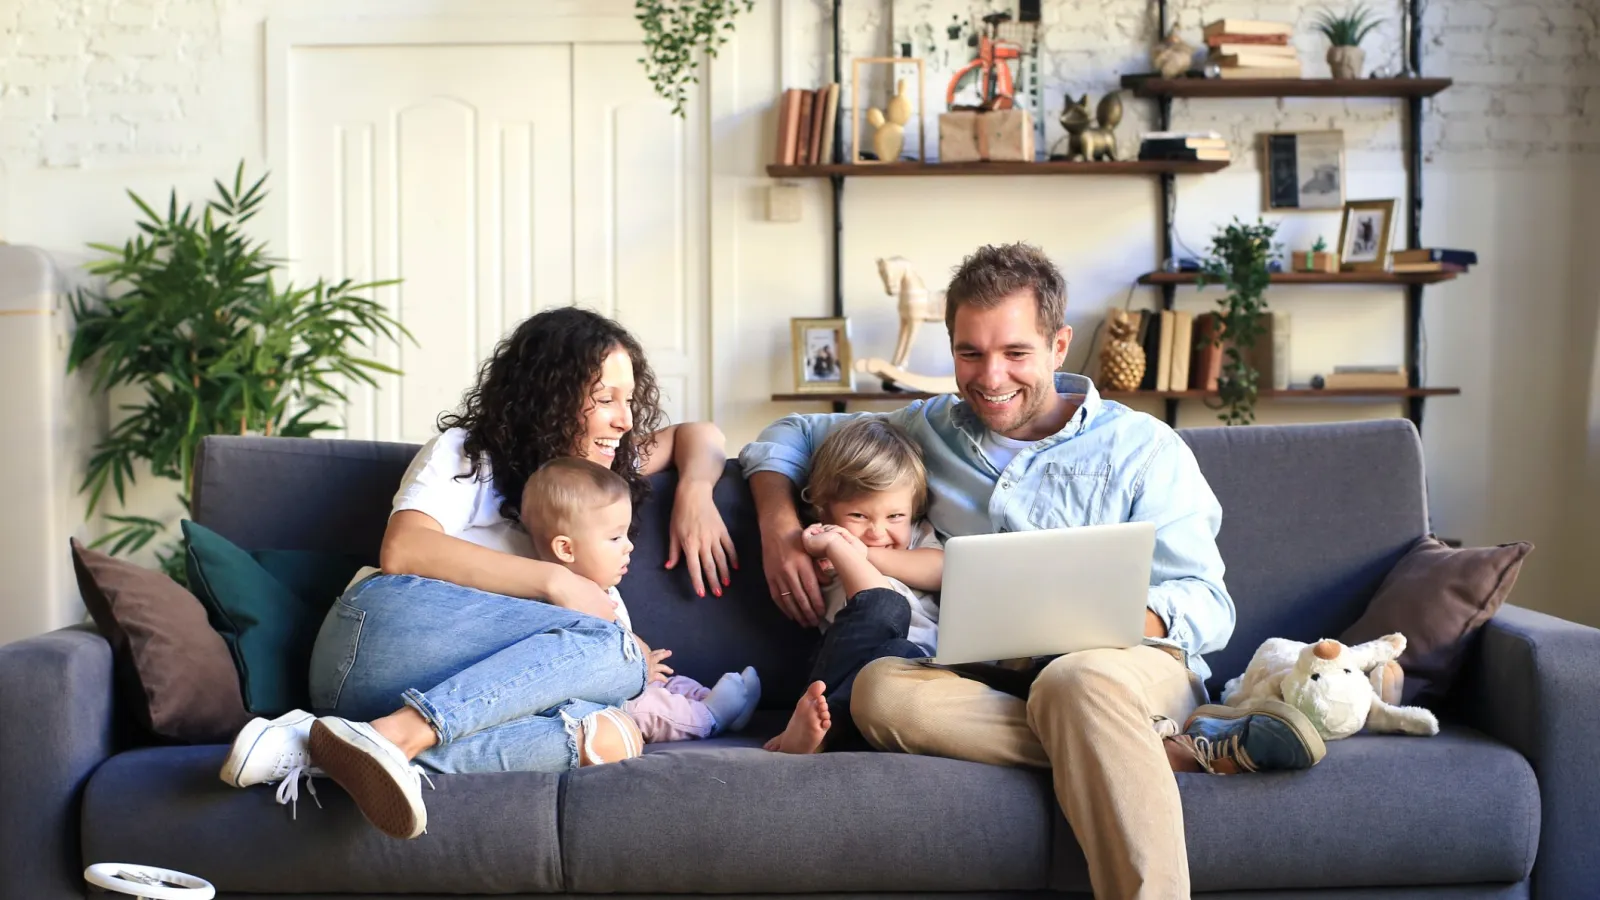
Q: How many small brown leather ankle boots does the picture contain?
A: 0